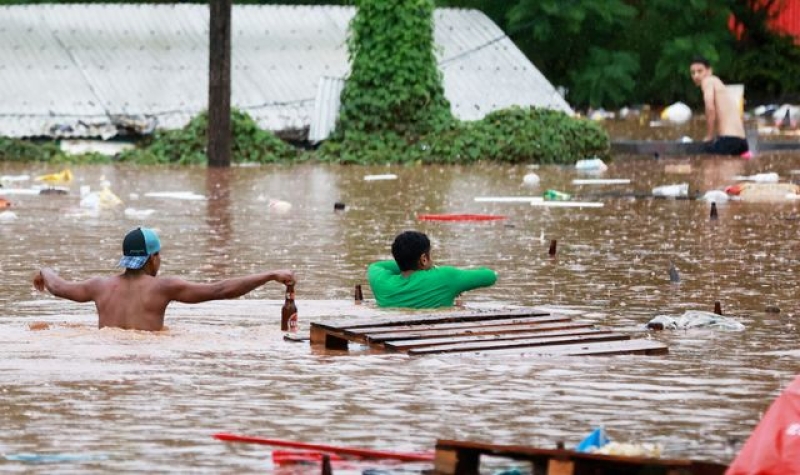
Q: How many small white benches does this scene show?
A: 0